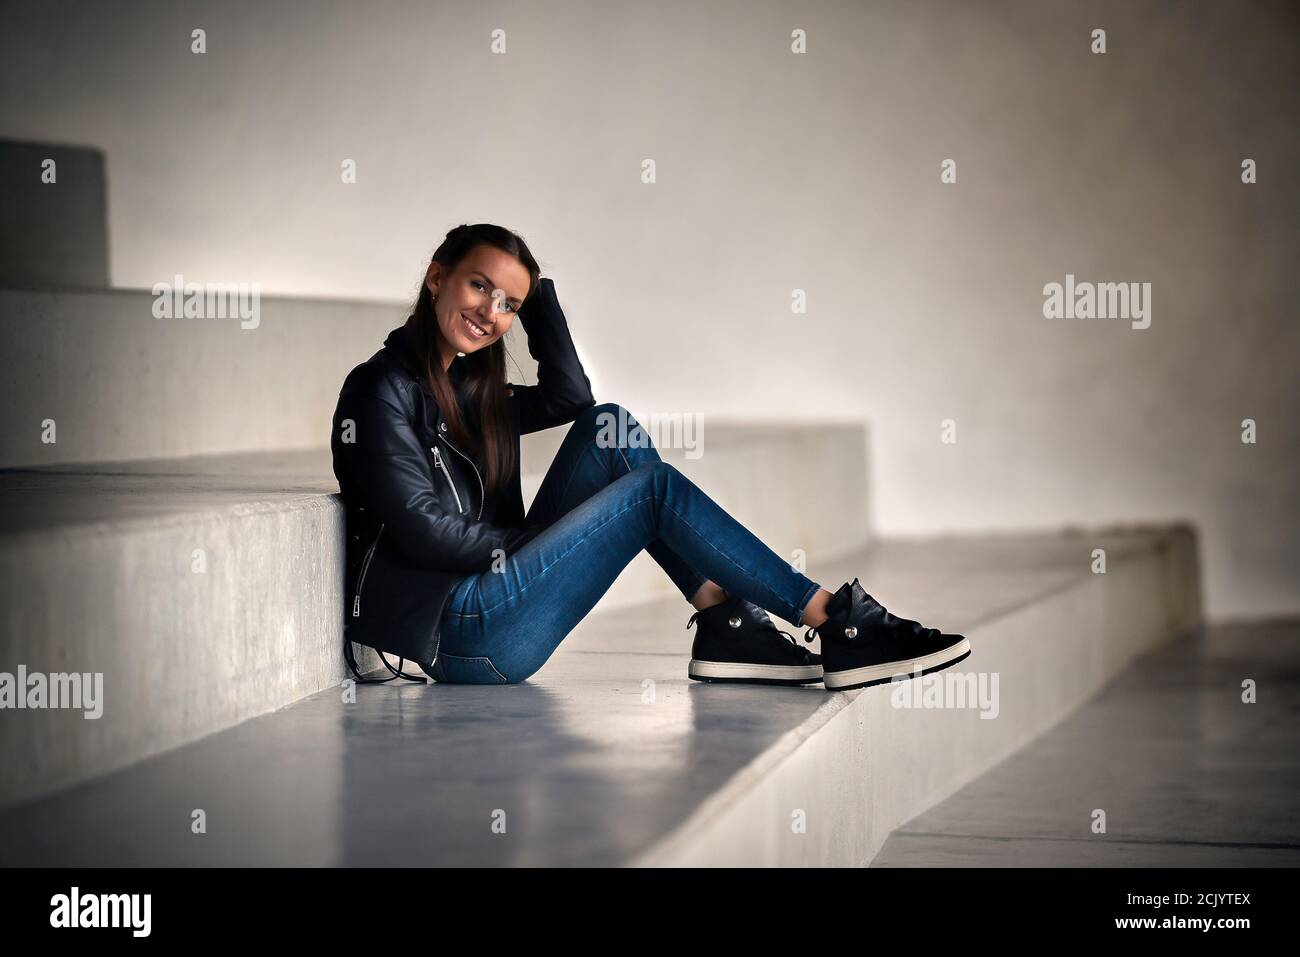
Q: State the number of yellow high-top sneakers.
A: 0